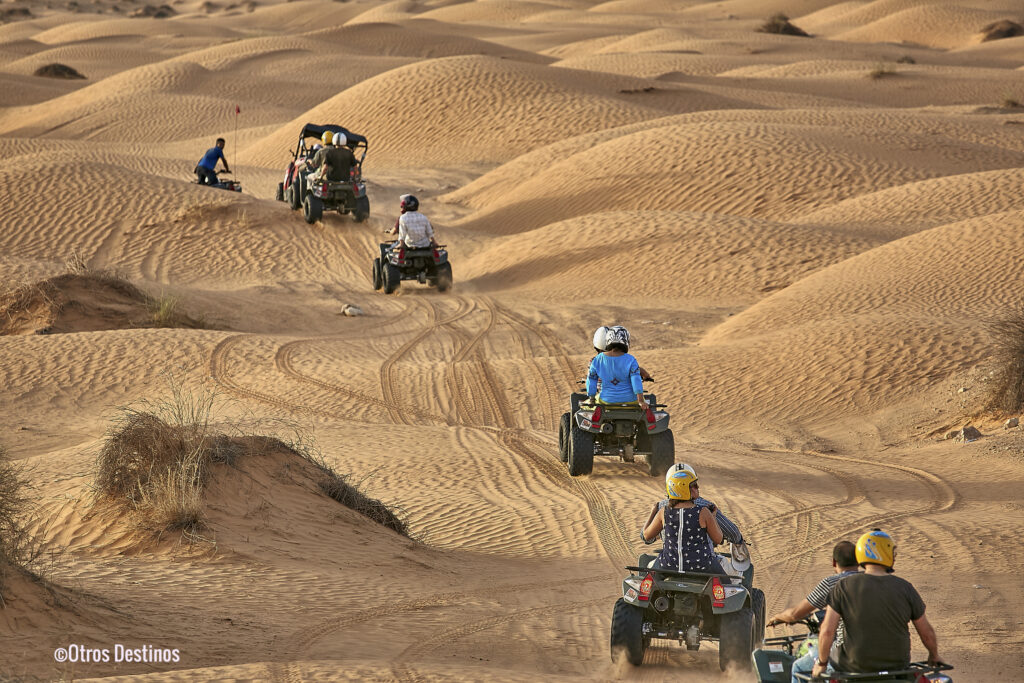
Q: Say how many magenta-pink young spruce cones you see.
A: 0